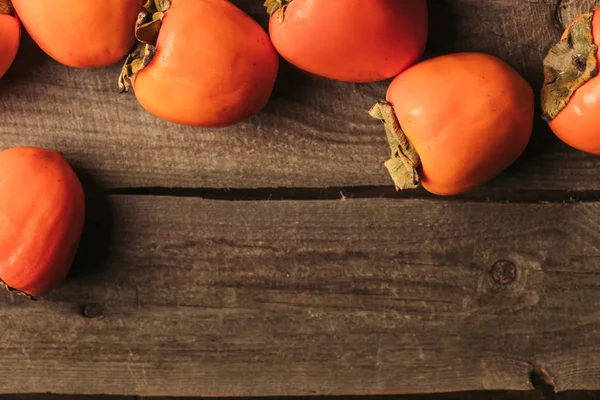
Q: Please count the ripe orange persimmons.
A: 7